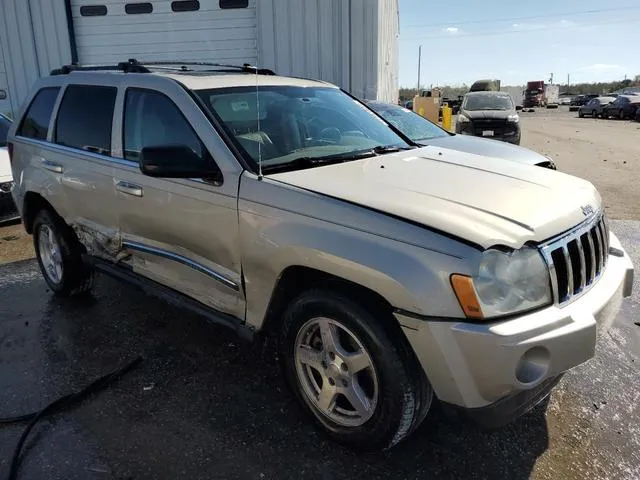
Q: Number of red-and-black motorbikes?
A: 0